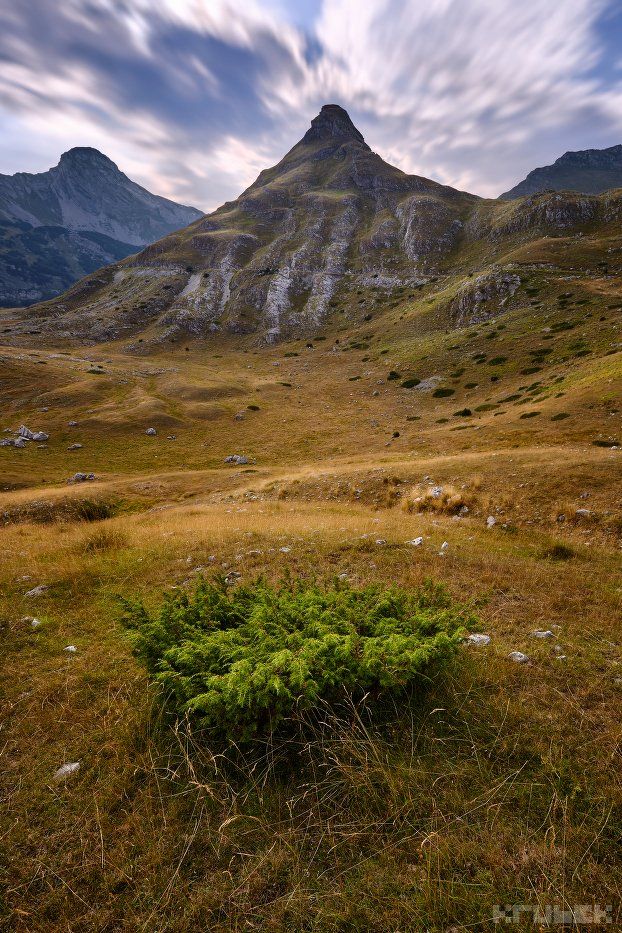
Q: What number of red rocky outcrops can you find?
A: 0